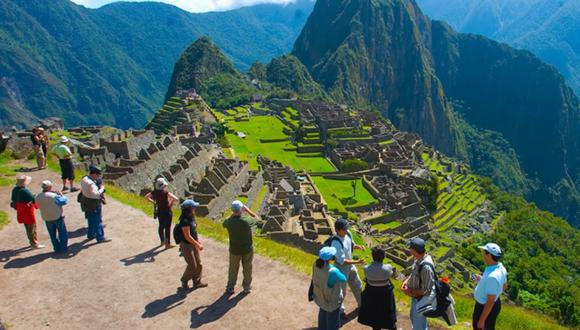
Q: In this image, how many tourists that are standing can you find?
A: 14